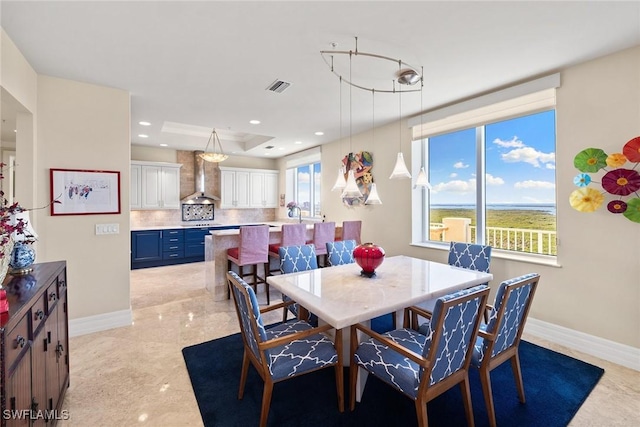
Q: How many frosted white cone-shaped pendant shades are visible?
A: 5